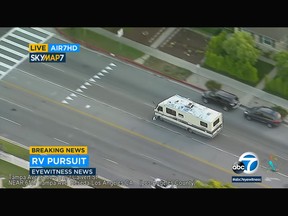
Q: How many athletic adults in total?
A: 0